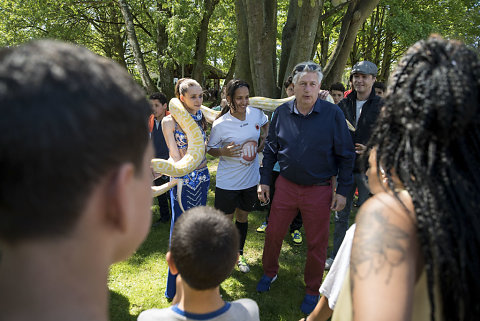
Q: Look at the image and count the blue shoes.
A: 2